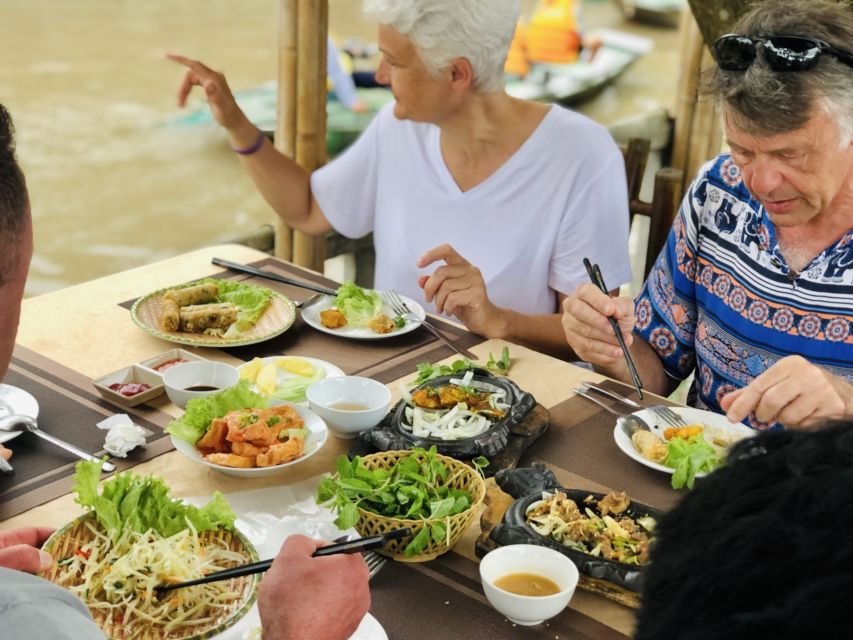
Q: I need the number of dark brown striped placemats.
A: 4